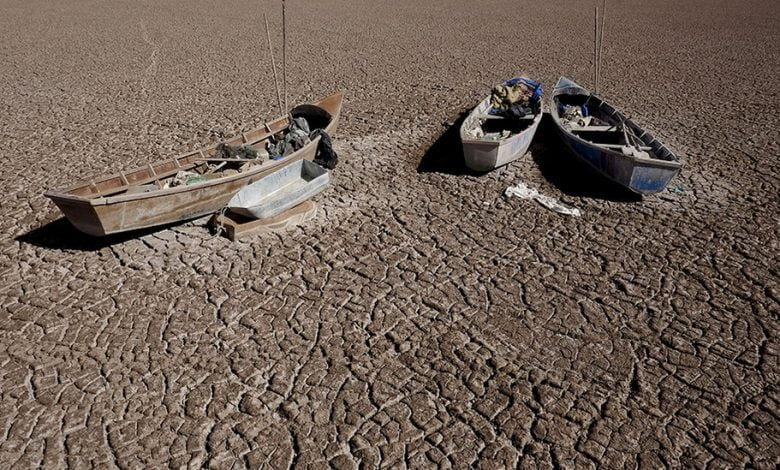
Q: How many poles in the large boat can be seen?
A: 2